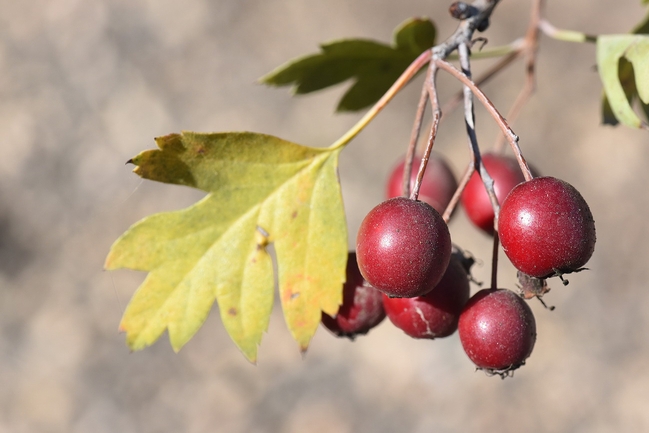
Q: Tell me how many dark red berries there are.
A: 7